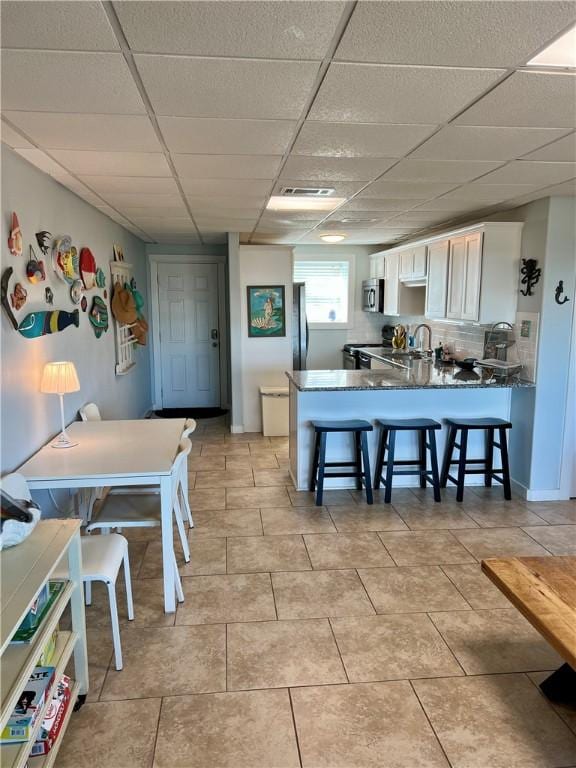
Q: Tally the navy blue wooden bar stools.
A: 3